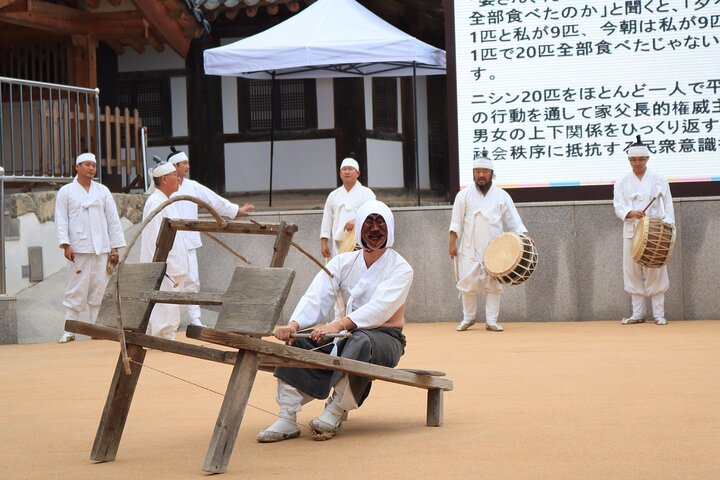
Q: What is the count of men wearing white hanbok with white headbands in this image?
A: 6